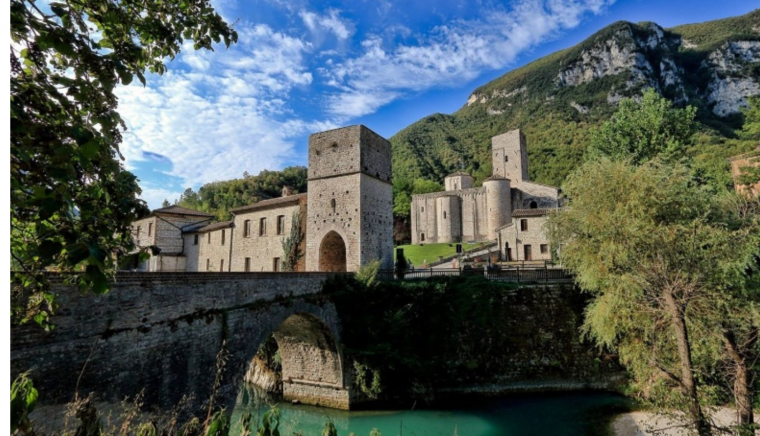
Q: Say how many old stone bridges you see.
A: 1